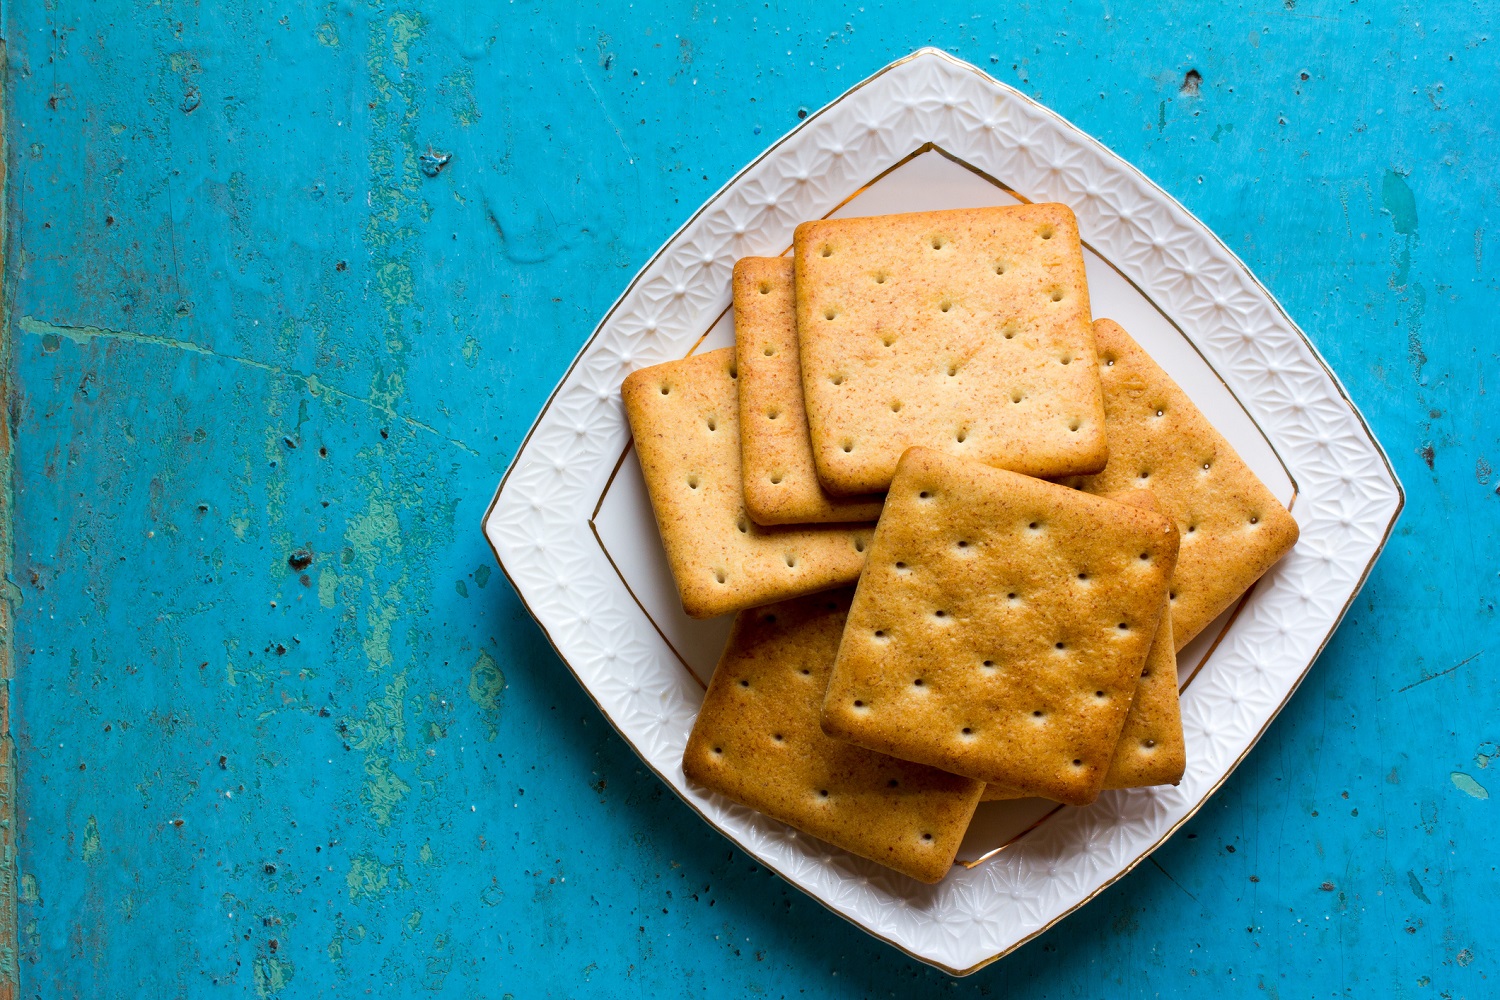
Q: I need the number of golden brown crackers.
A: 7